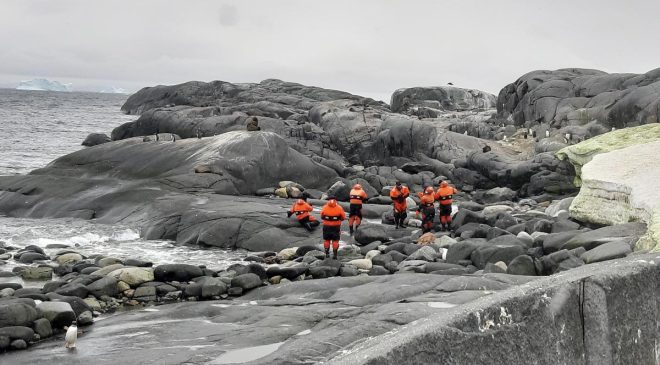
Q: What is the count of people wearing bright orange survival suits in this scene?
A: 6